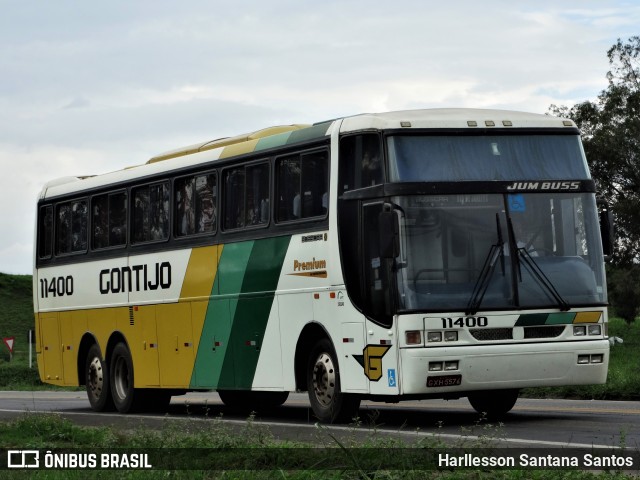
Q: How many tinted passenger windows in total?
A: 7